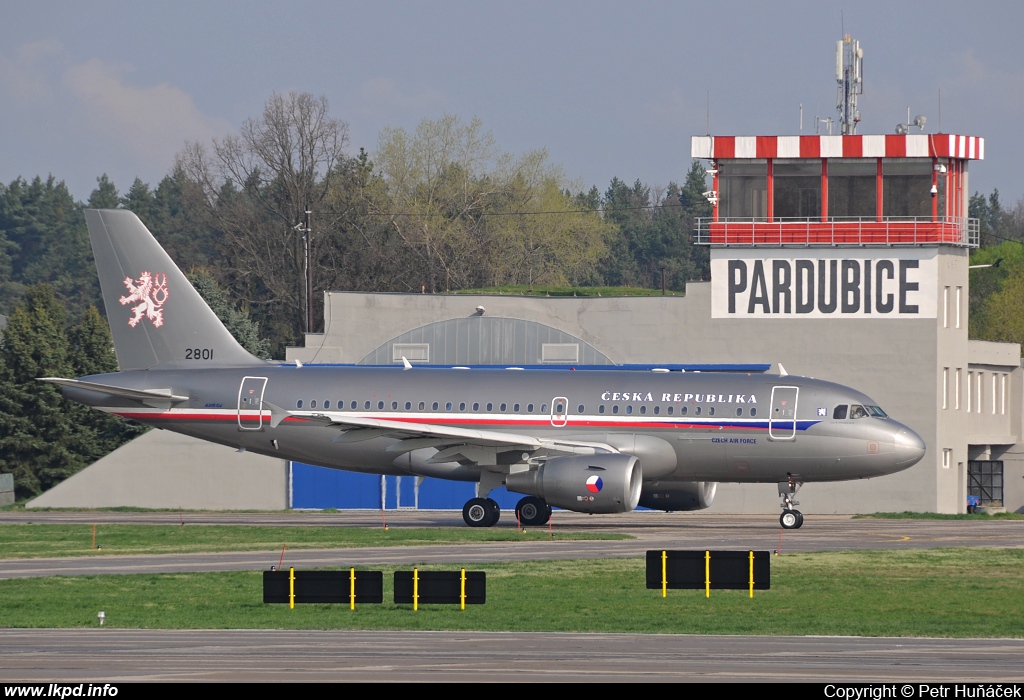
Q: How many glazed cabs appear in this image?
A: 1